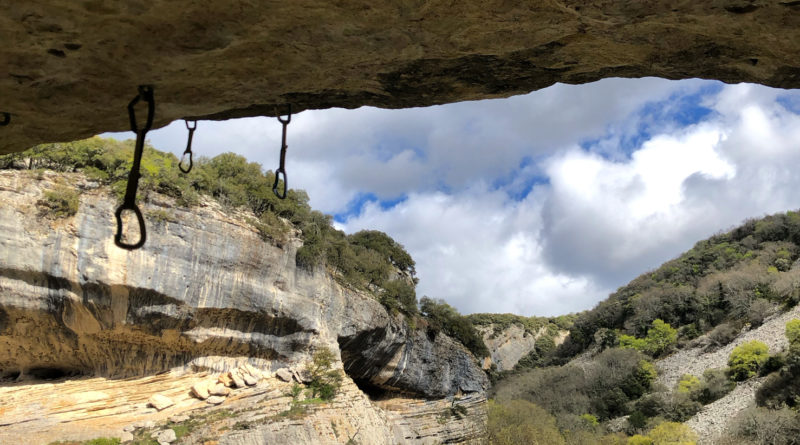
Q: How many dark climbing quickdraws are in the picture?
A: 3